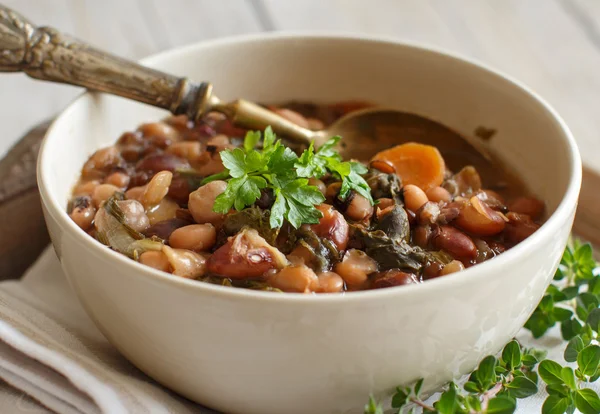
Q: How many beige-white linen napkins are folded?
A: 1